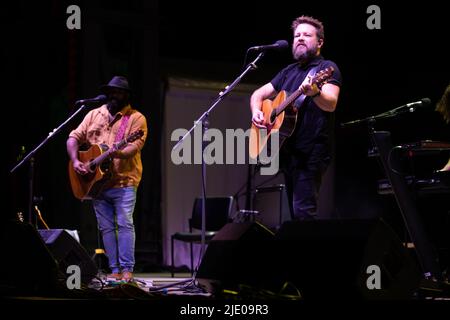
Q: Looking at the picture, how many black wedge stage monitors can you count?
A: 4